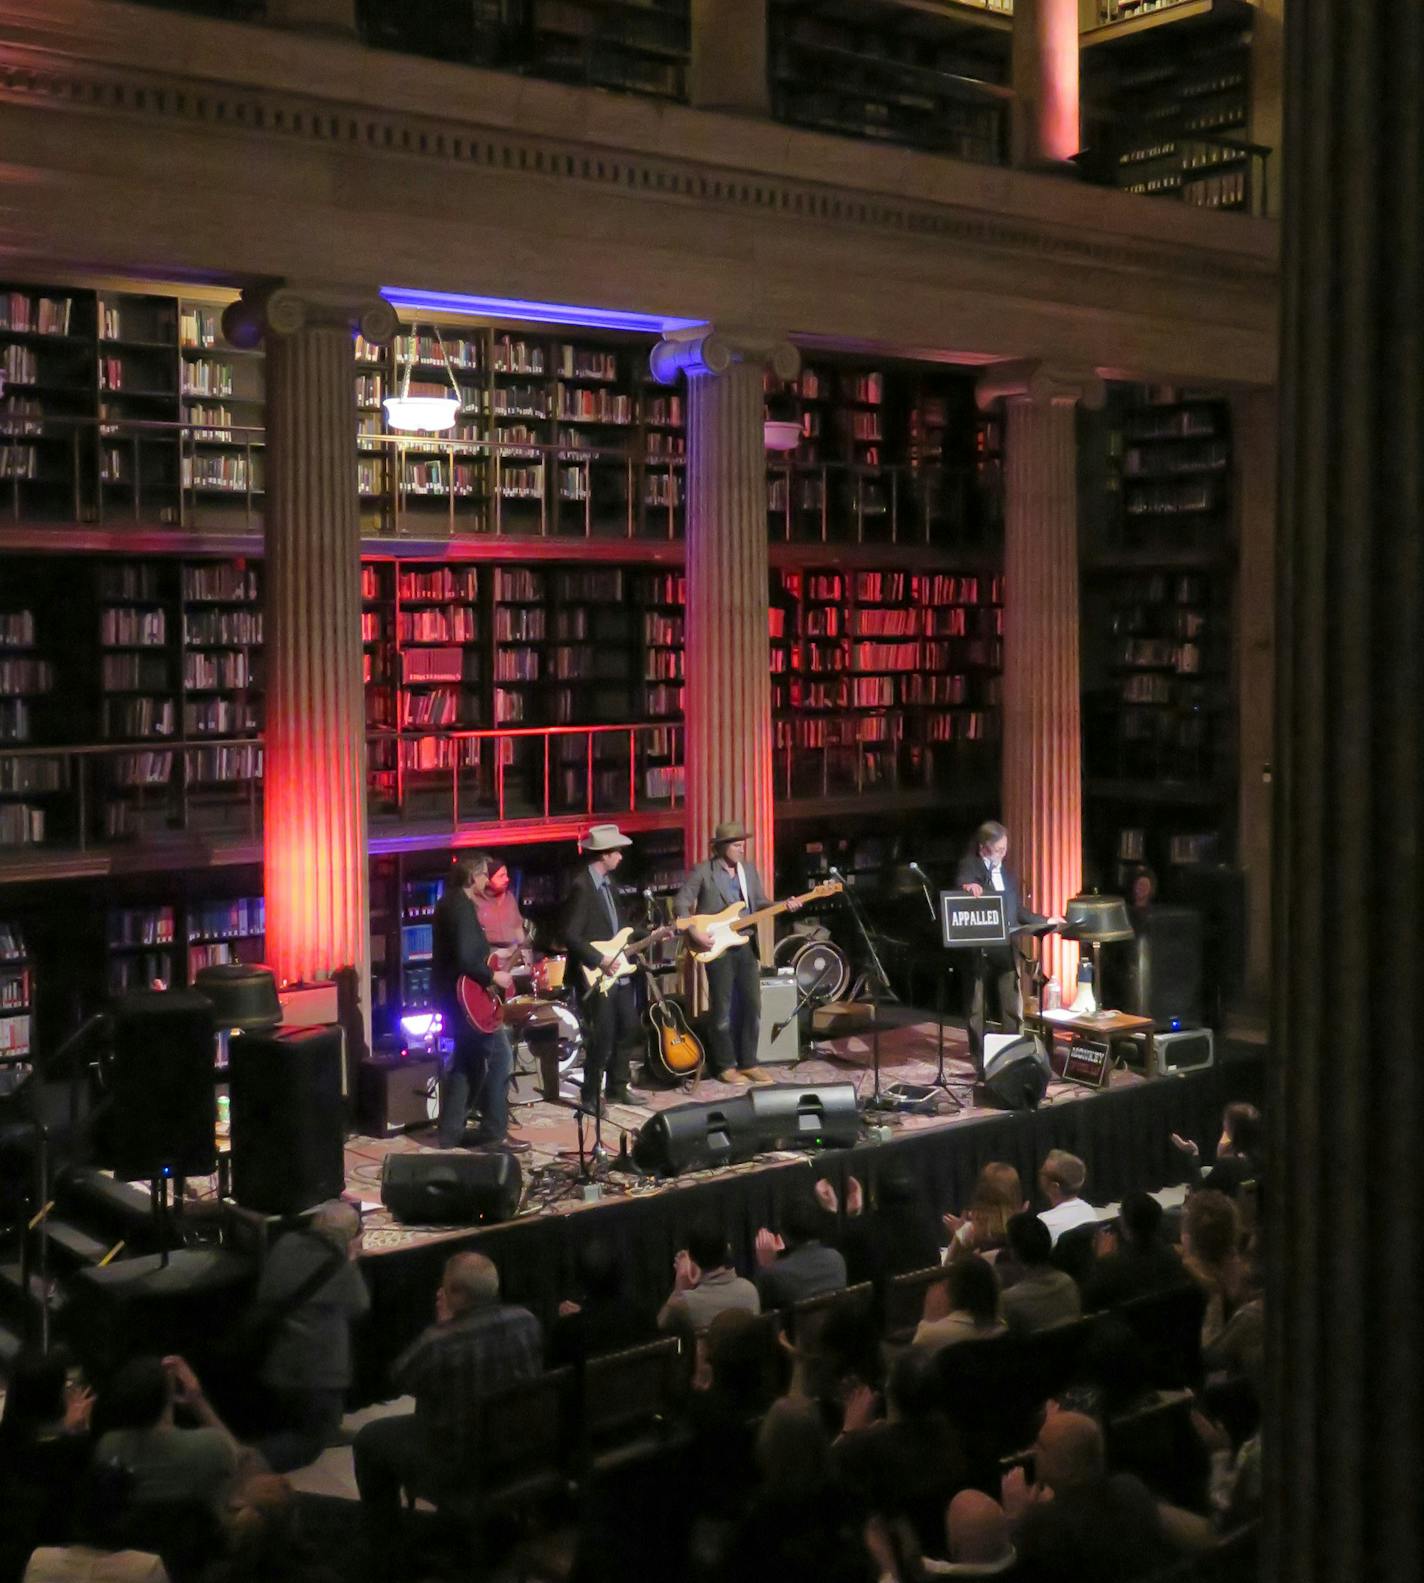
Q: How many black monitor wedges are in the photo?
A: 4